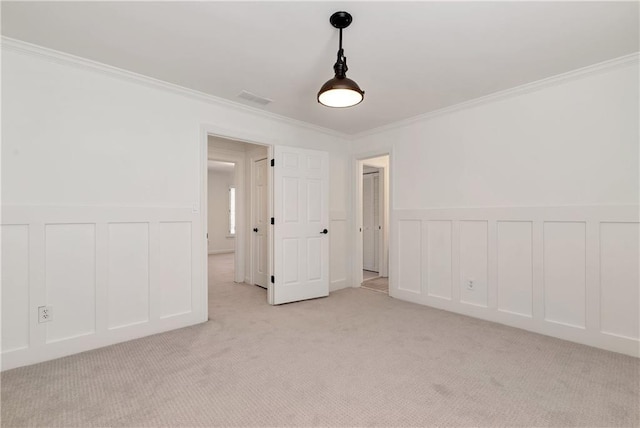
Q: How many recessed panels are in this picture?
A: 11